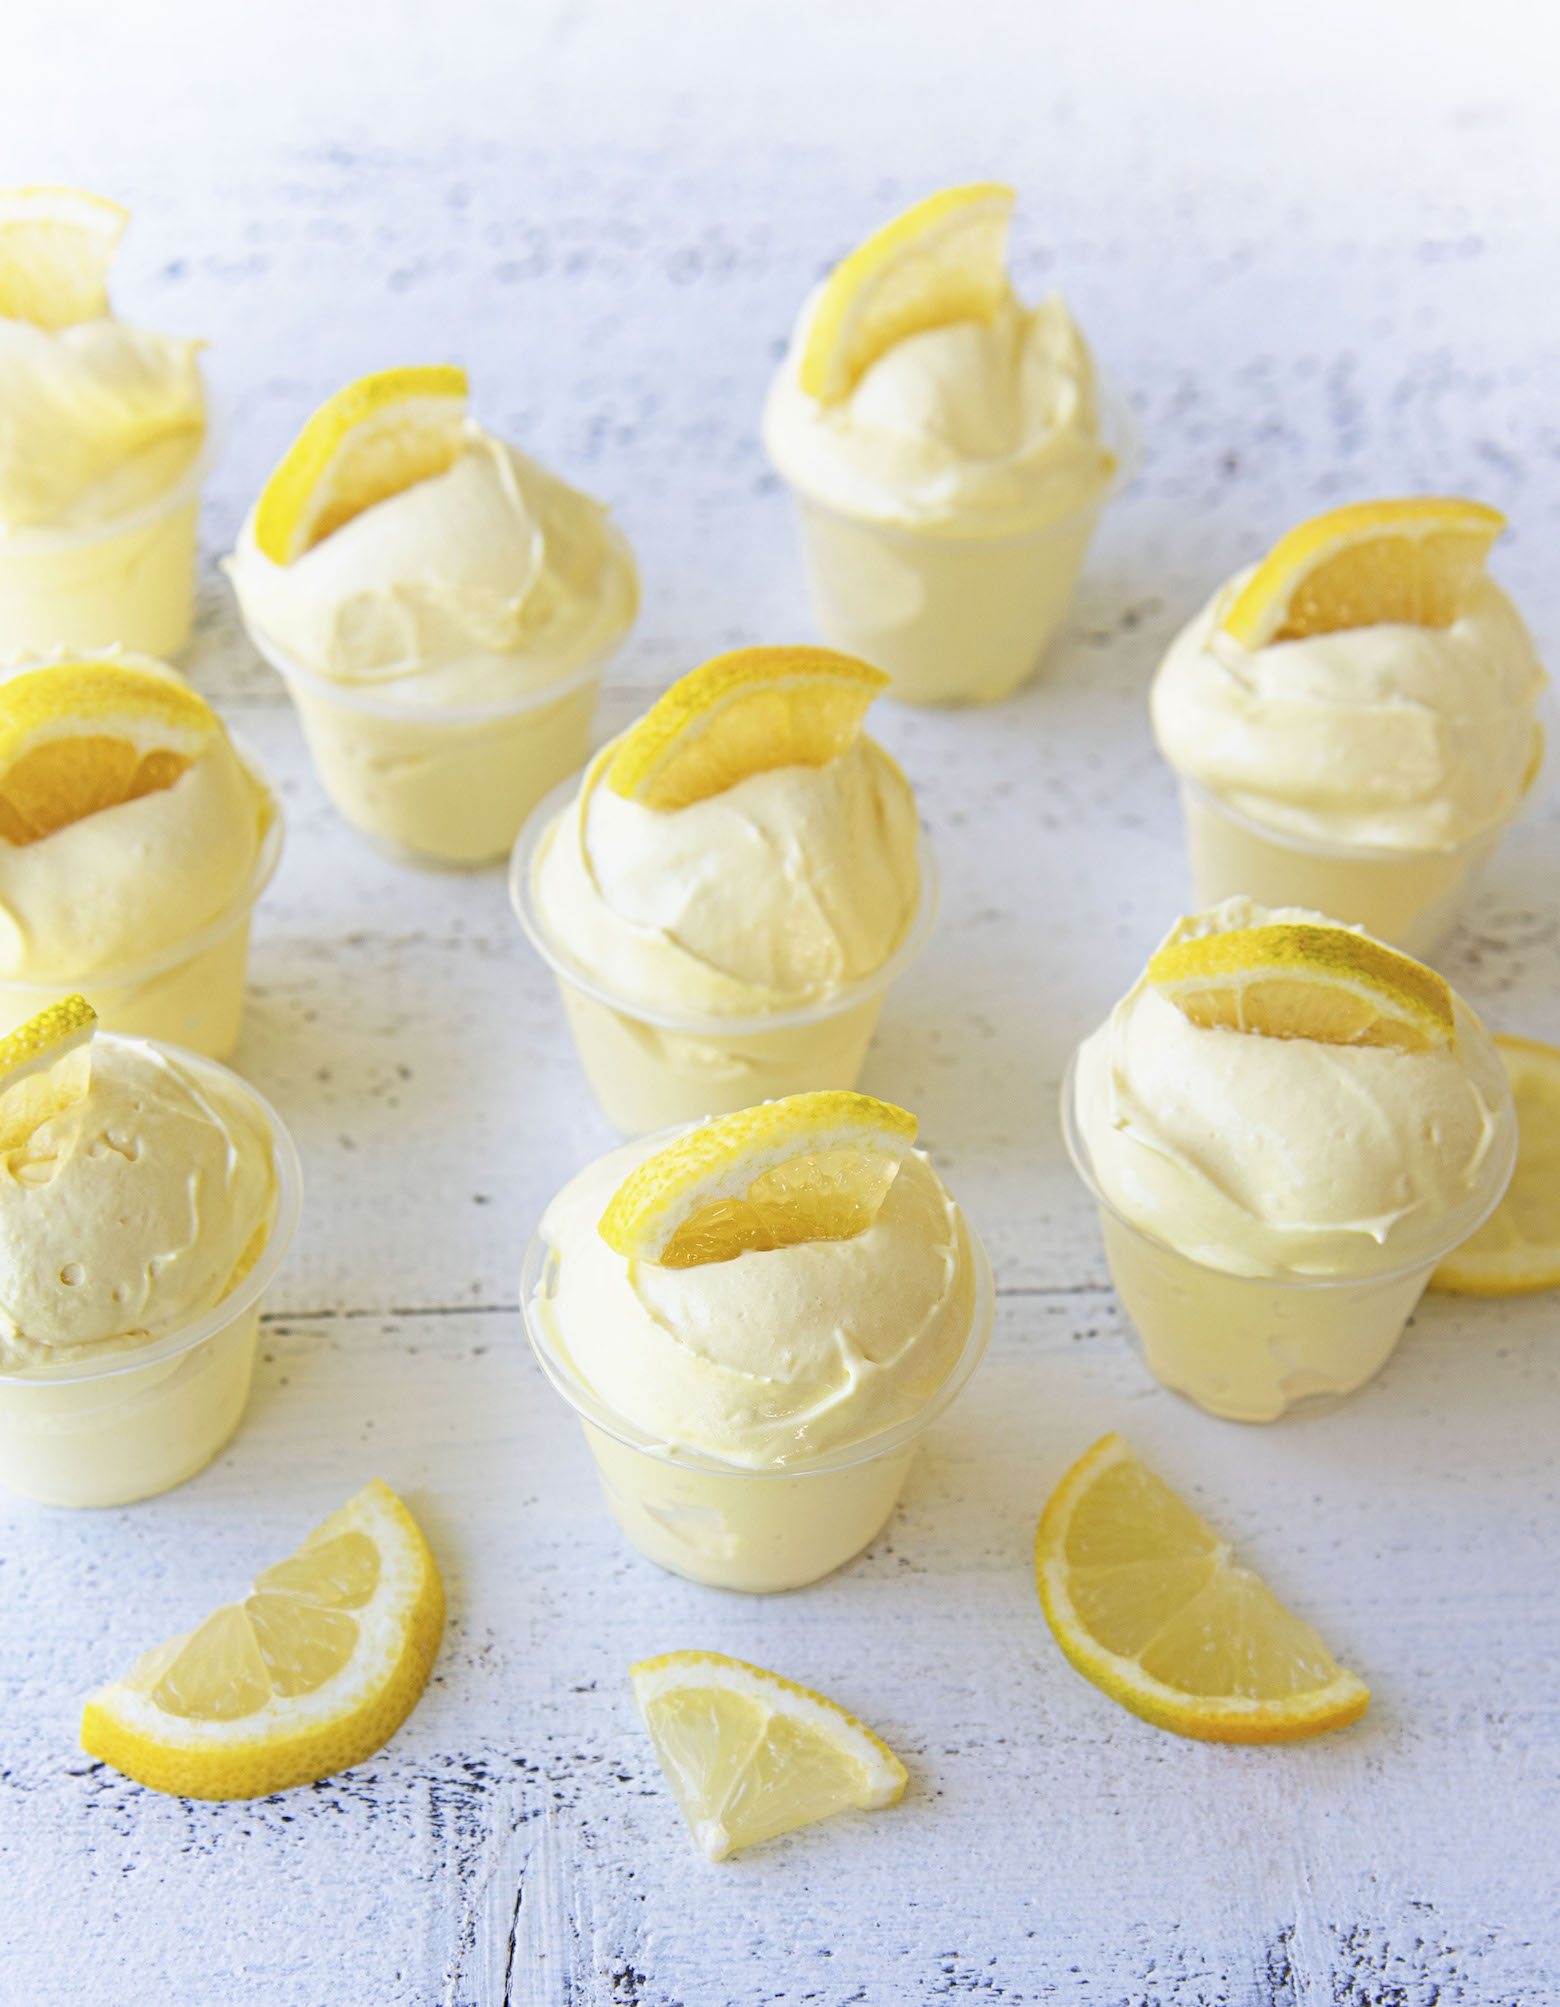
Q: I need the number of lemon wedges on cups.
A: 9